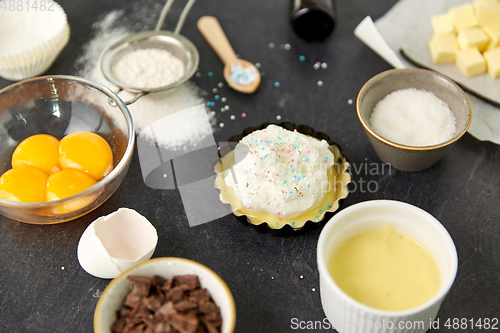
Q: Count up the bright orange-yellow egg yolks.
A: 4